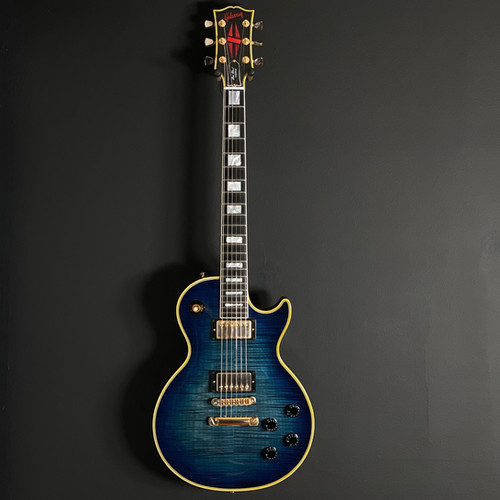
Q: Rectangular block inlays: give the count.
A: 10